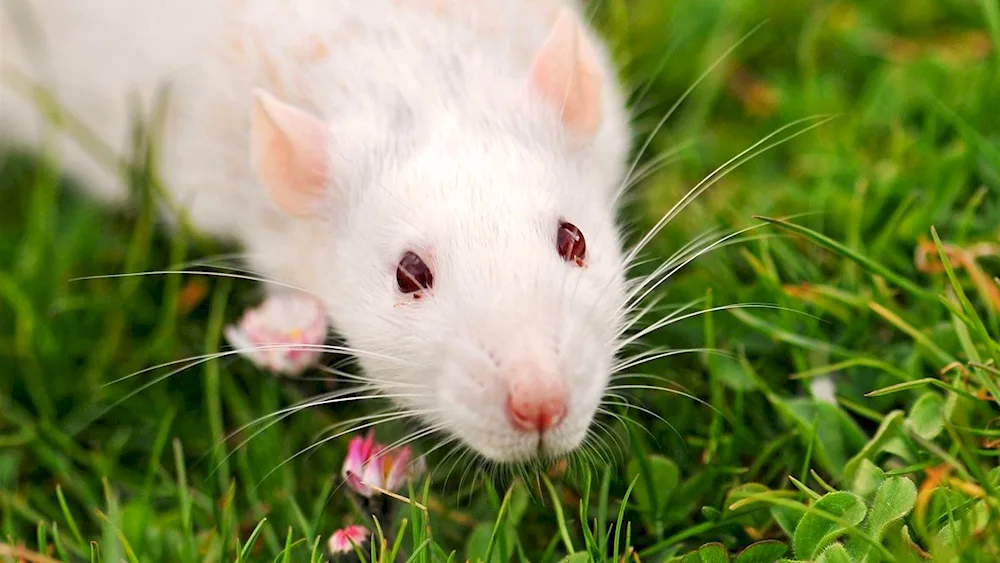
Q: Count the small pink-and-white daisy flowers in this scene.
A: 3